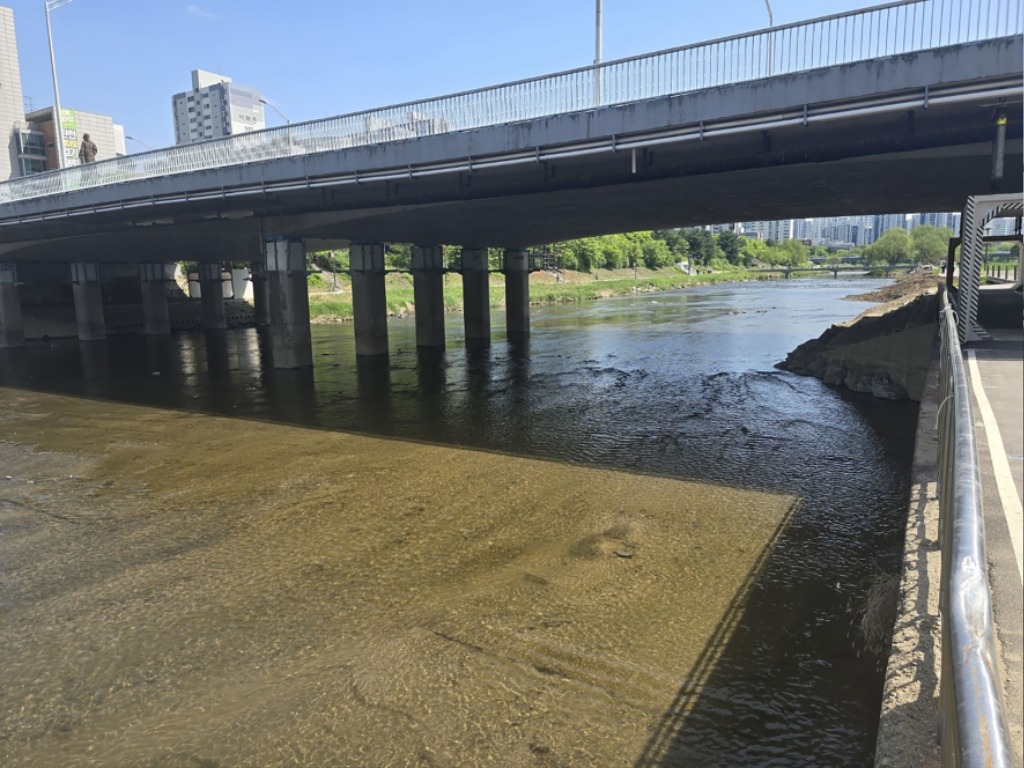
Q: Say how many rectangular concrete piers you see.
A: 10